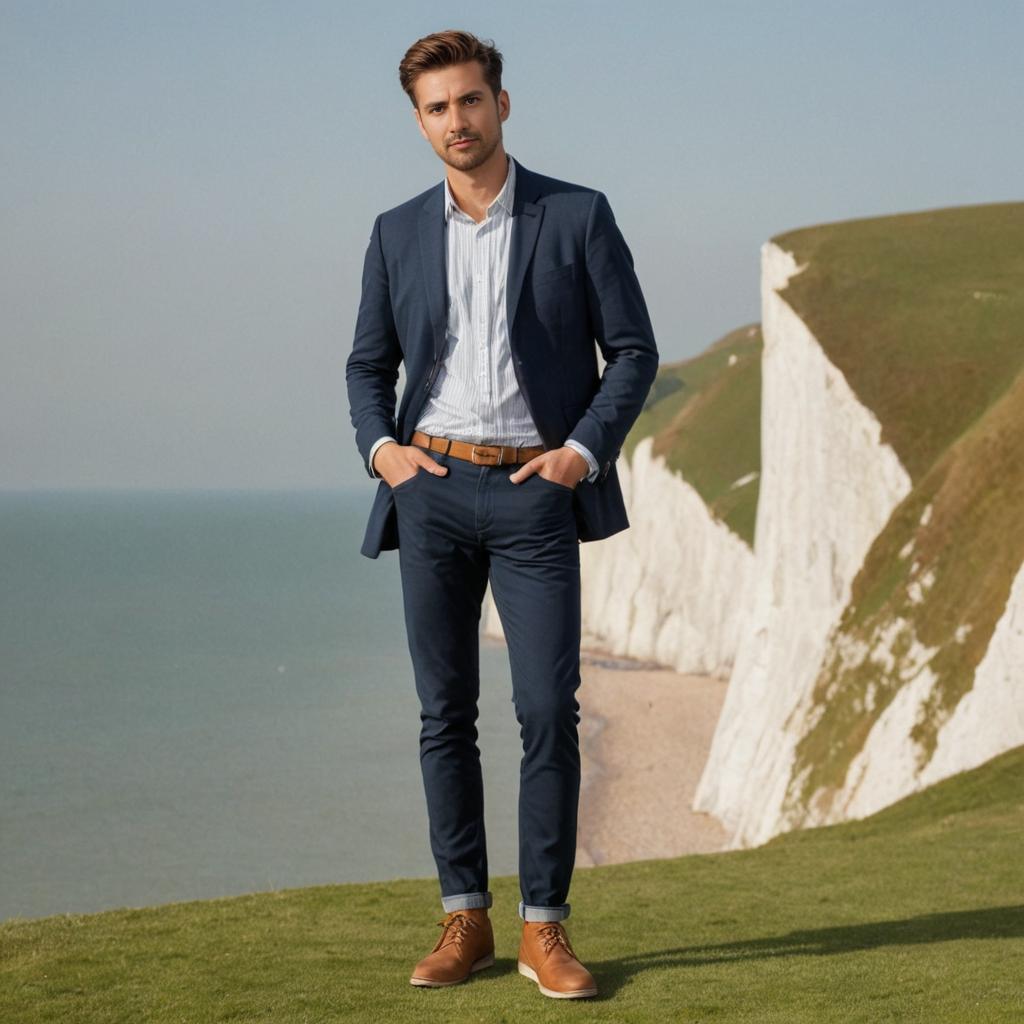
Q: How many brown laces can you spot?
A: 2